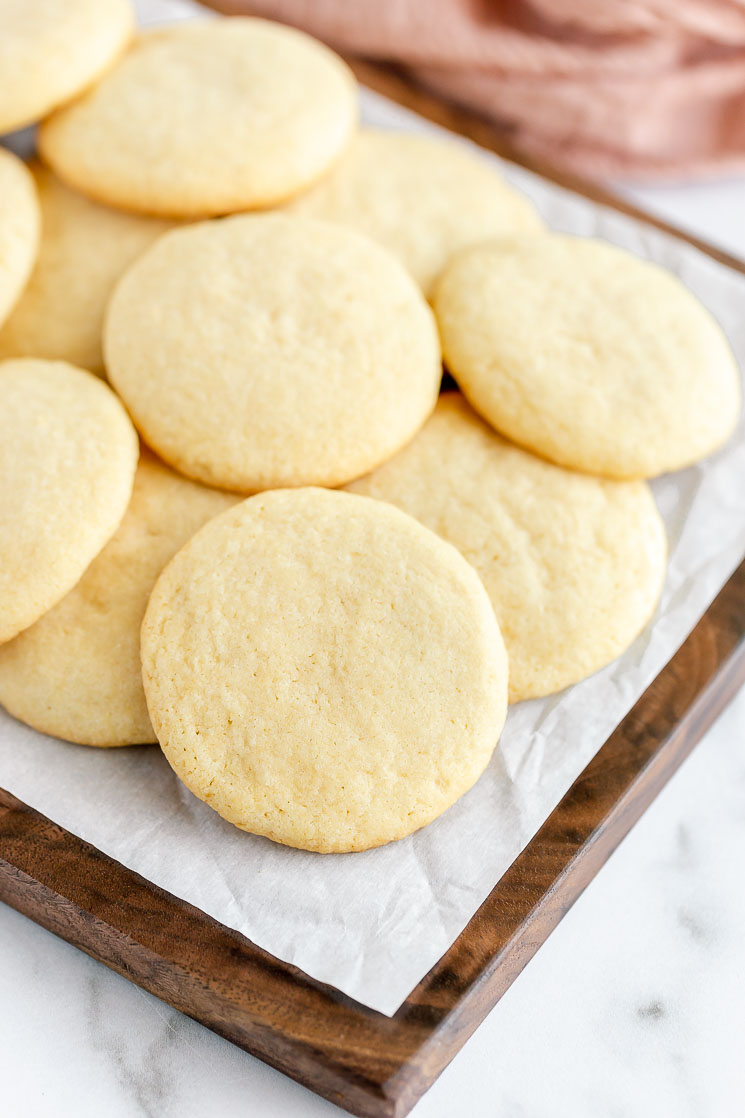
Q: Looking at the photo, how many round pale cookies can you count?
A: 11